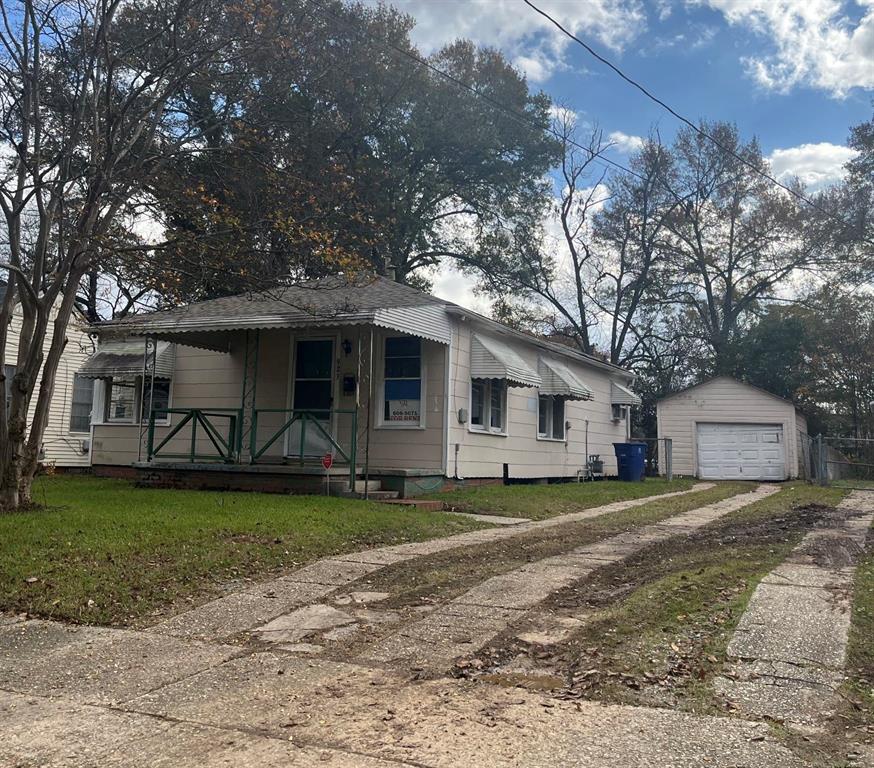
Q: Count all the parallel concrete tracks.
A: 3